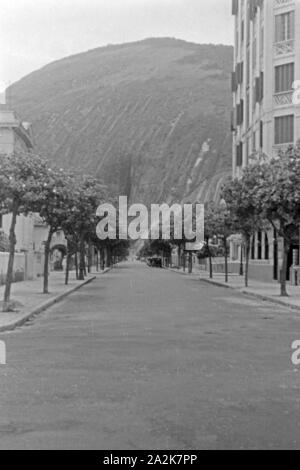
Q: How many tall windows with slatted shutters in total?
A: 3